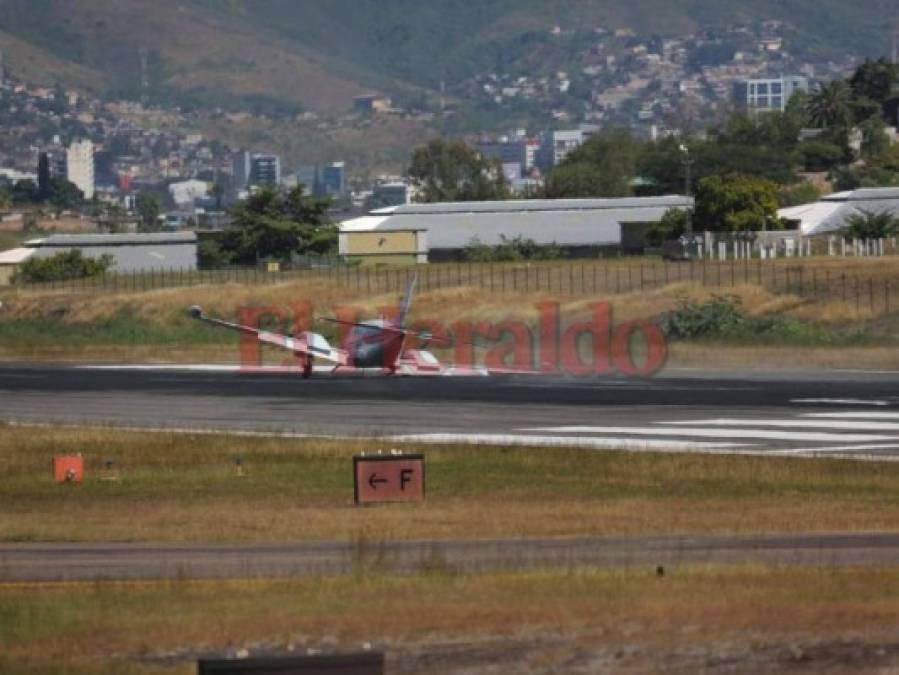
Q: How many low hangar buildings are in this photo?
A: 3